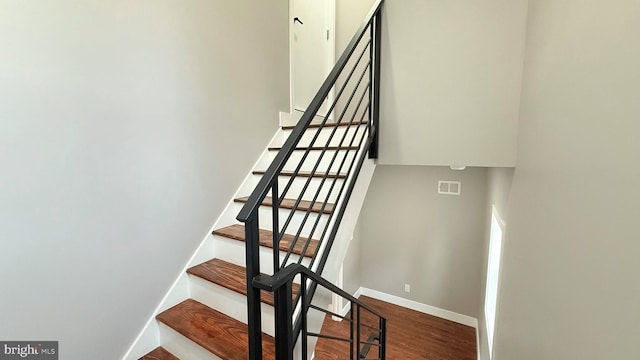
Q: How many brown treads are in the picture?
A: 8